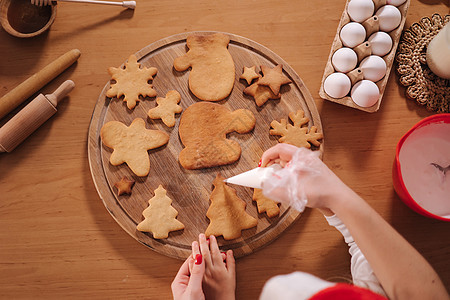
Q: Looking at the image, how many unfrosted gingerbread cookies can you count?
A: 13